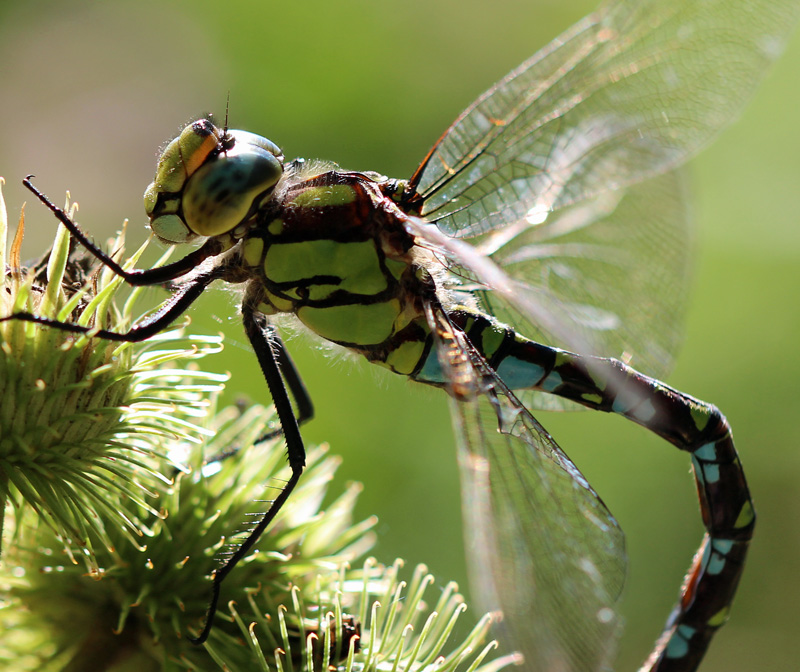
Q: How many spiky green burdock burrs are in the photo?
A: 3